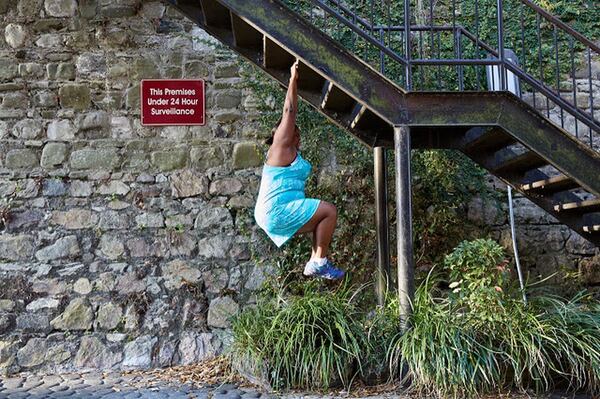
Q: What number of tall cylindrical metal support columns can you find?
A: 2